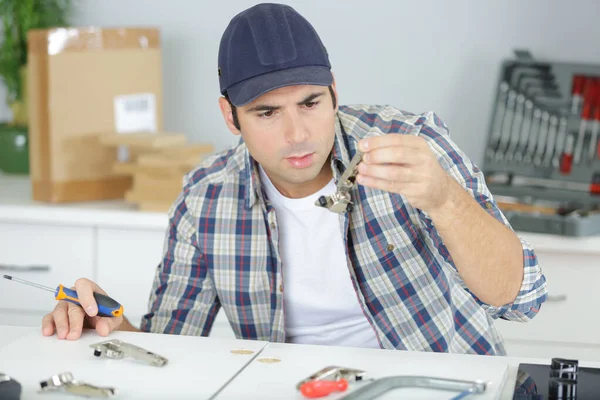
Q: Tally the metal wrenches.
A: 8